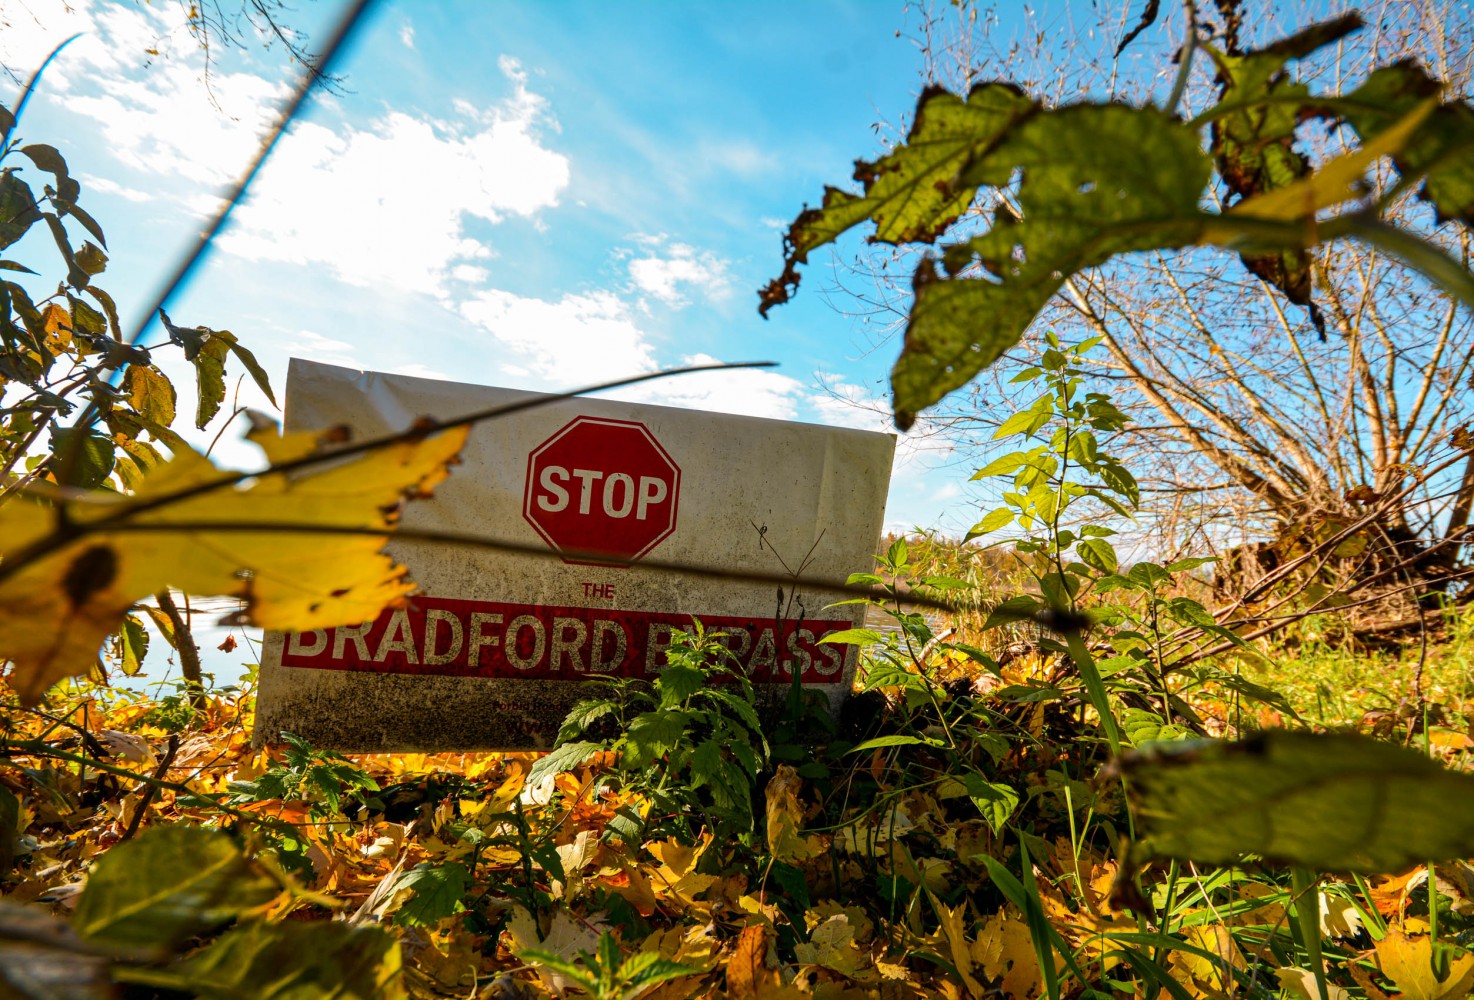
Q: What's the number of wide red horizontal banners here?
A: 1